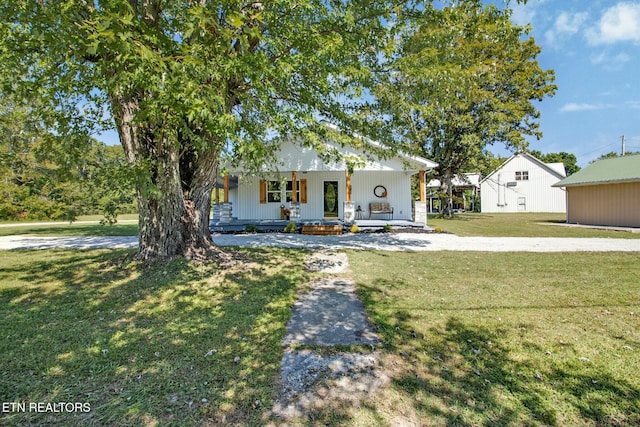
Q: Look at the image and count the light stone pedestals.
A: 5